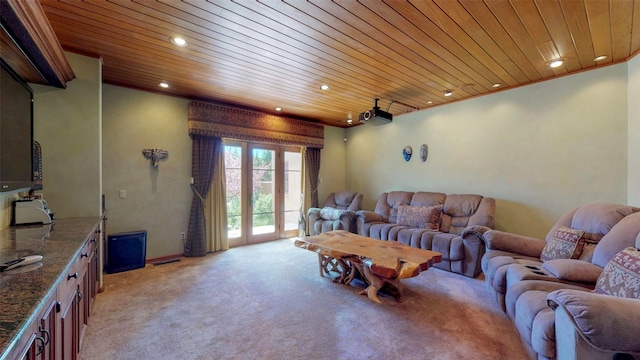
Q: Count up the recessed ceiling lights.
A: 10